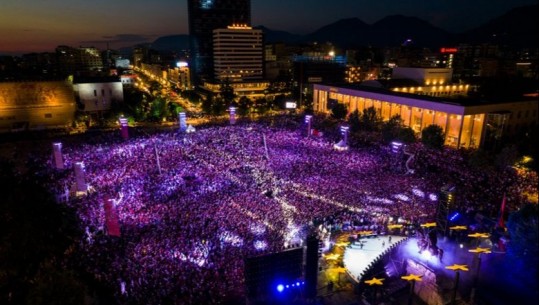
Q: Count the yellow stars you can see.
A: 12